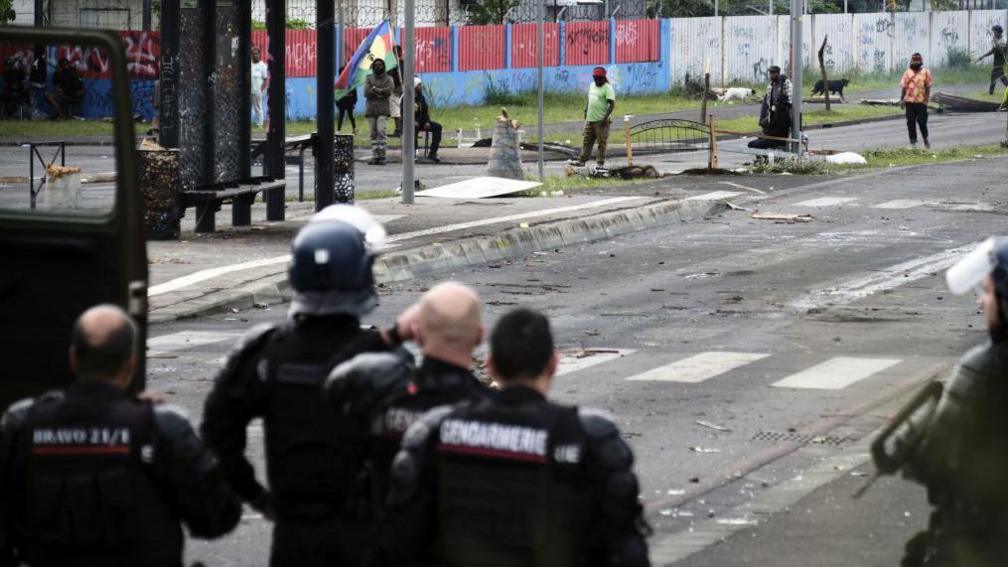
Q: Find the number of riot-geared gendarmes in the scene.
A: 5